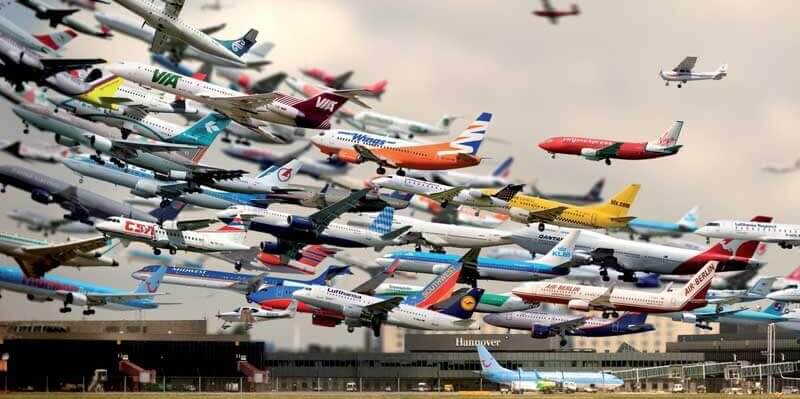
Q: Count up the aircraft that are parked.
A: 1